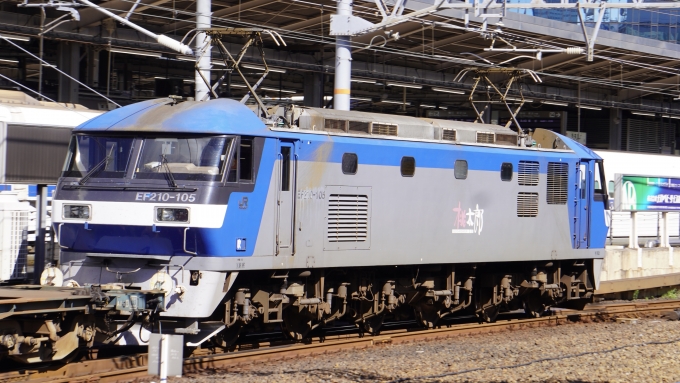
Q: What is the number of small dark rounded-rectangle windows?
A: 4